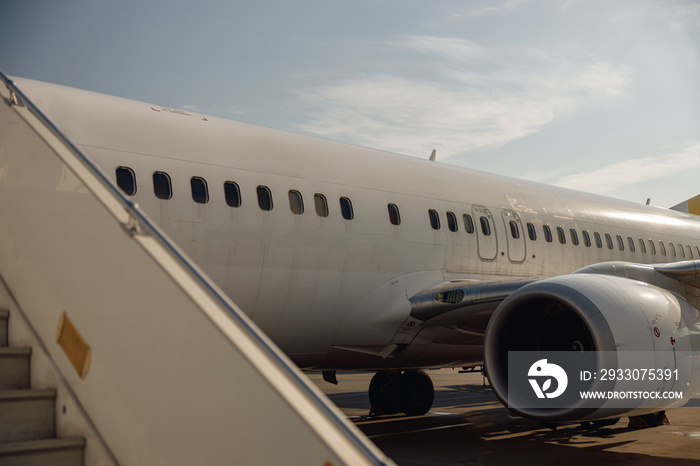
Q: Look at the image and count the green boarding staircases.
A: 0